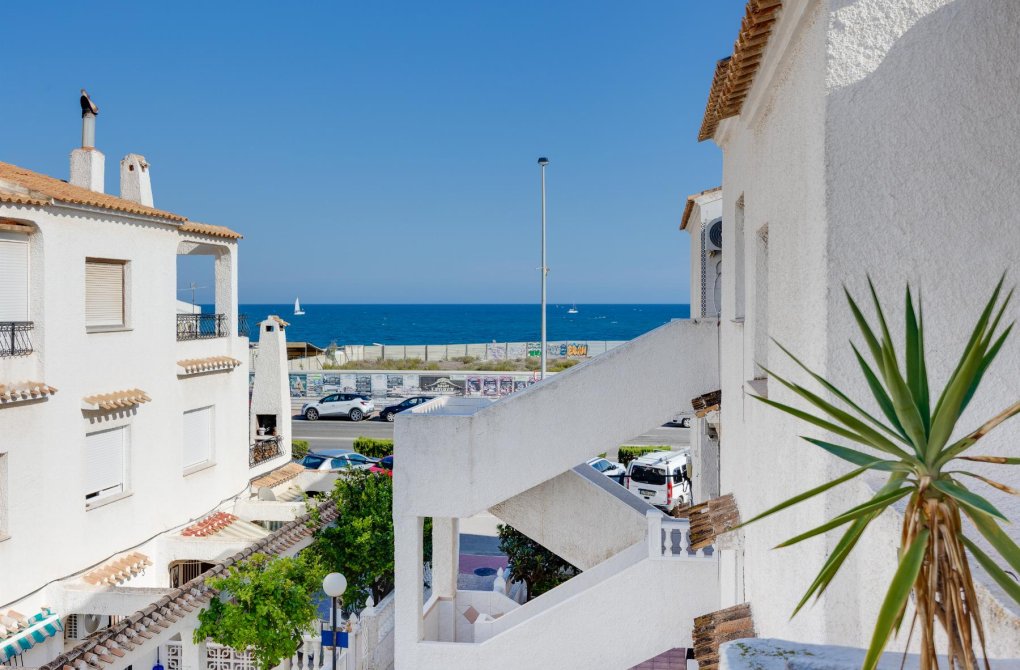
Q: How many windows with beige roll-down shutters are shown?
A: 1